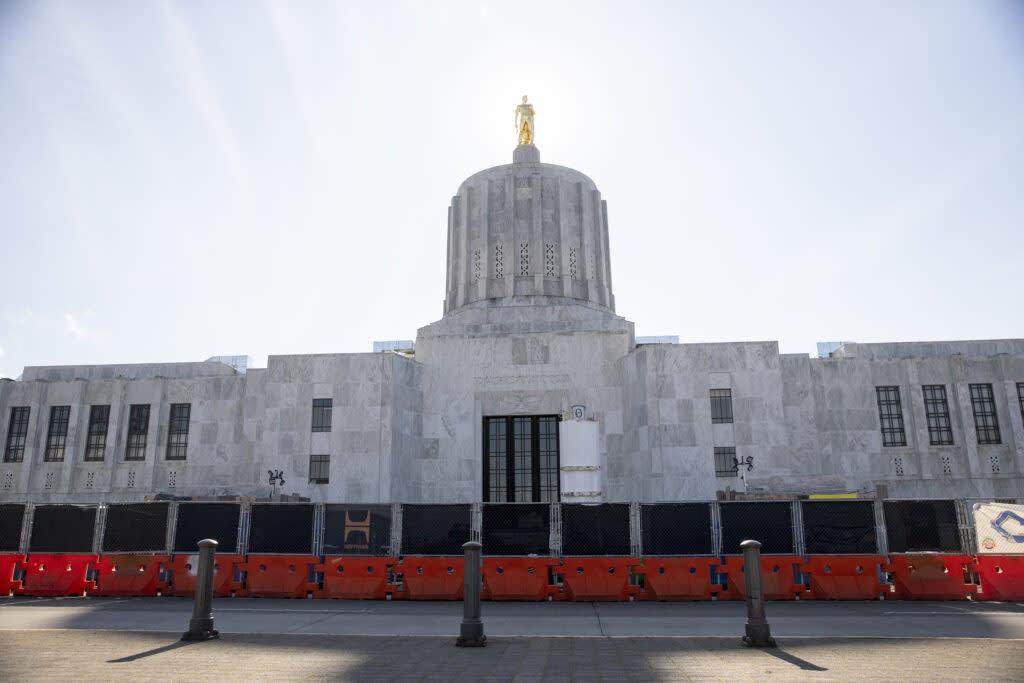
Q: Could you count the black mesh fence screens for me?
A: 13